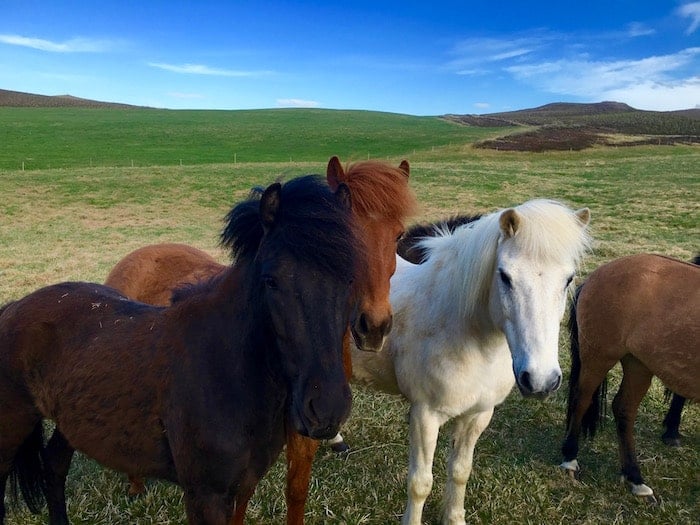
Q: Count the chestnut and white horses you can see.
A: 2